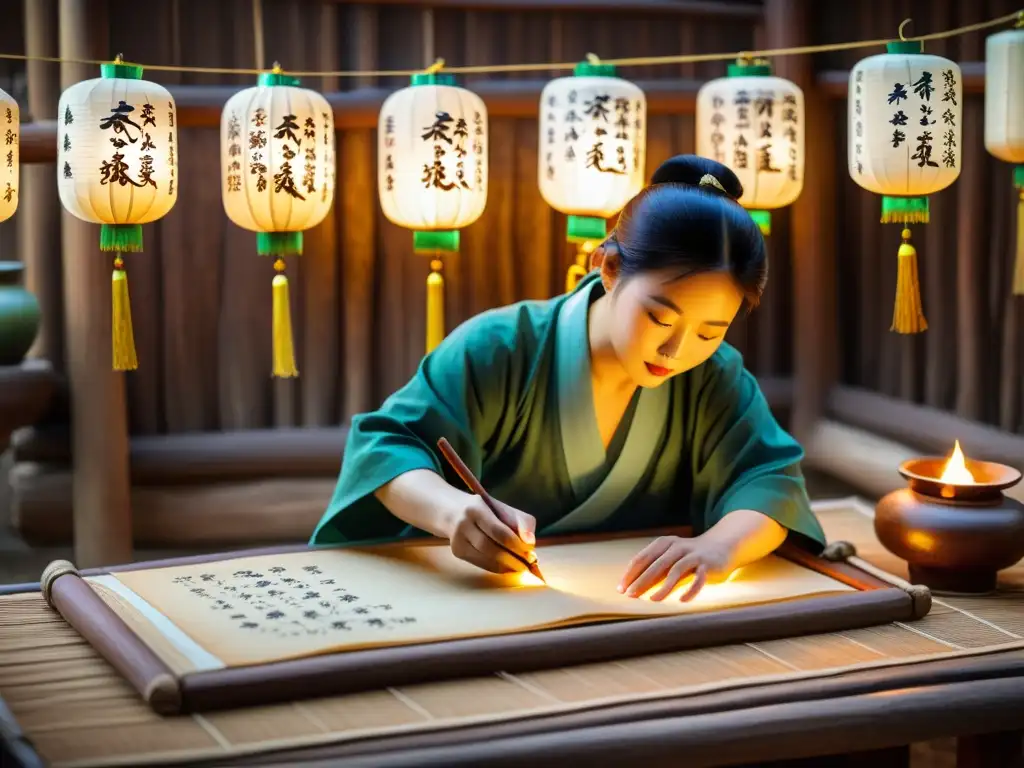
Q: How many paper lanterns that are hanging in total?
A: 8